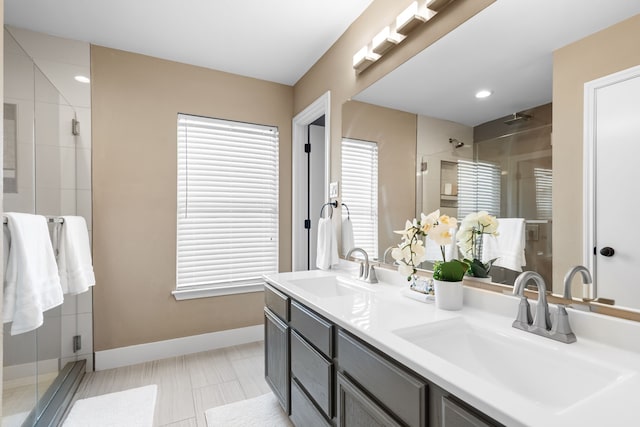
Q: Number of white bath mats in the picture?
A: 2